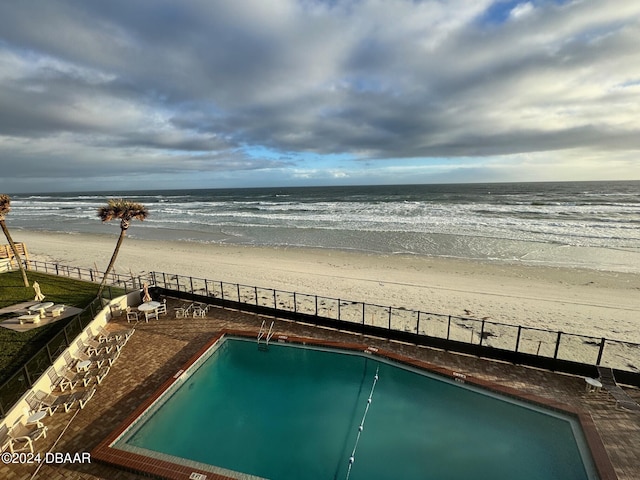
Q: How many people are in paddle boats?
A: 0